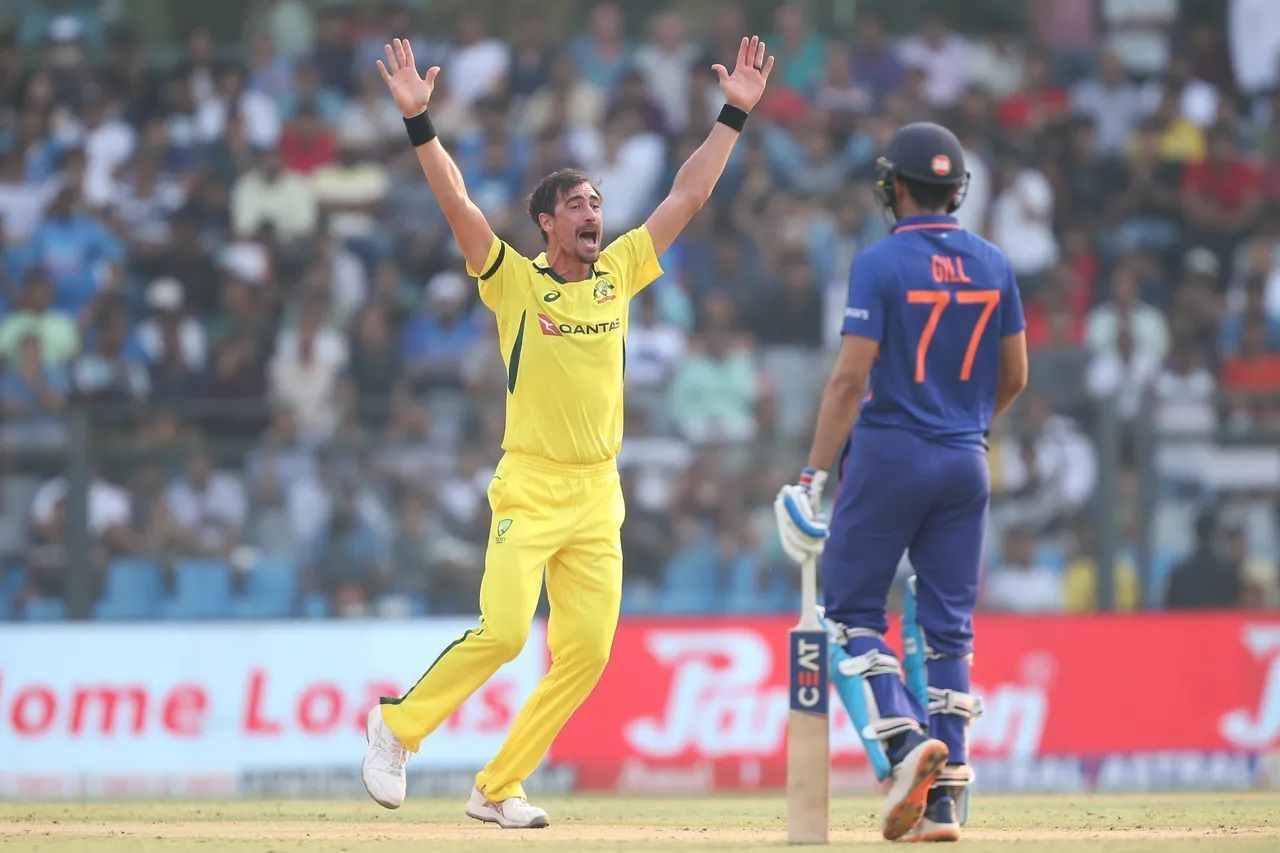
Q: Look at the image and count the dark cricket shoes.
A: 2